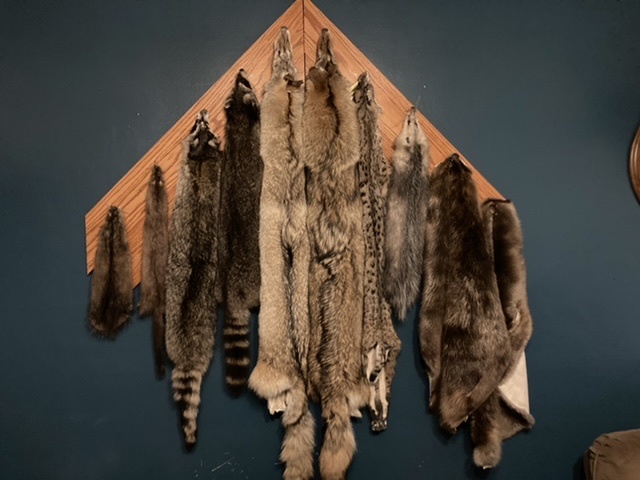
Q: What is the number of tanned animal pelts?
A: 10